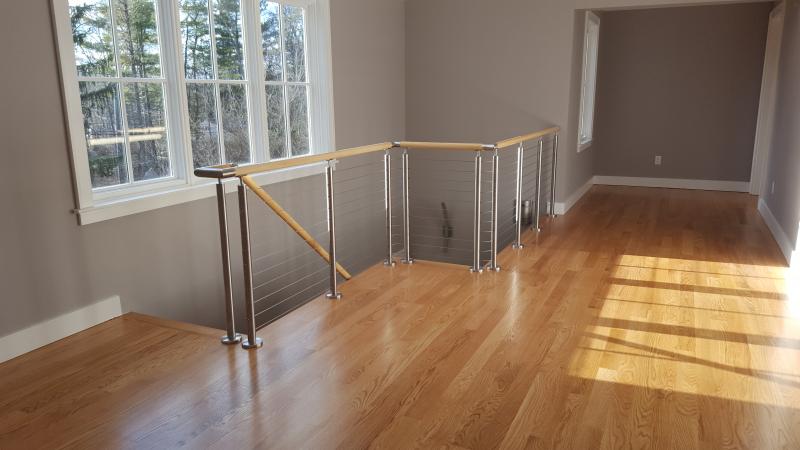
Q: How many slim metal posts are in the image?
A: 10